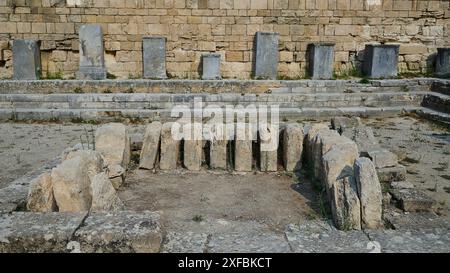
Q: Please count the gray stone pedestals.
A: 8